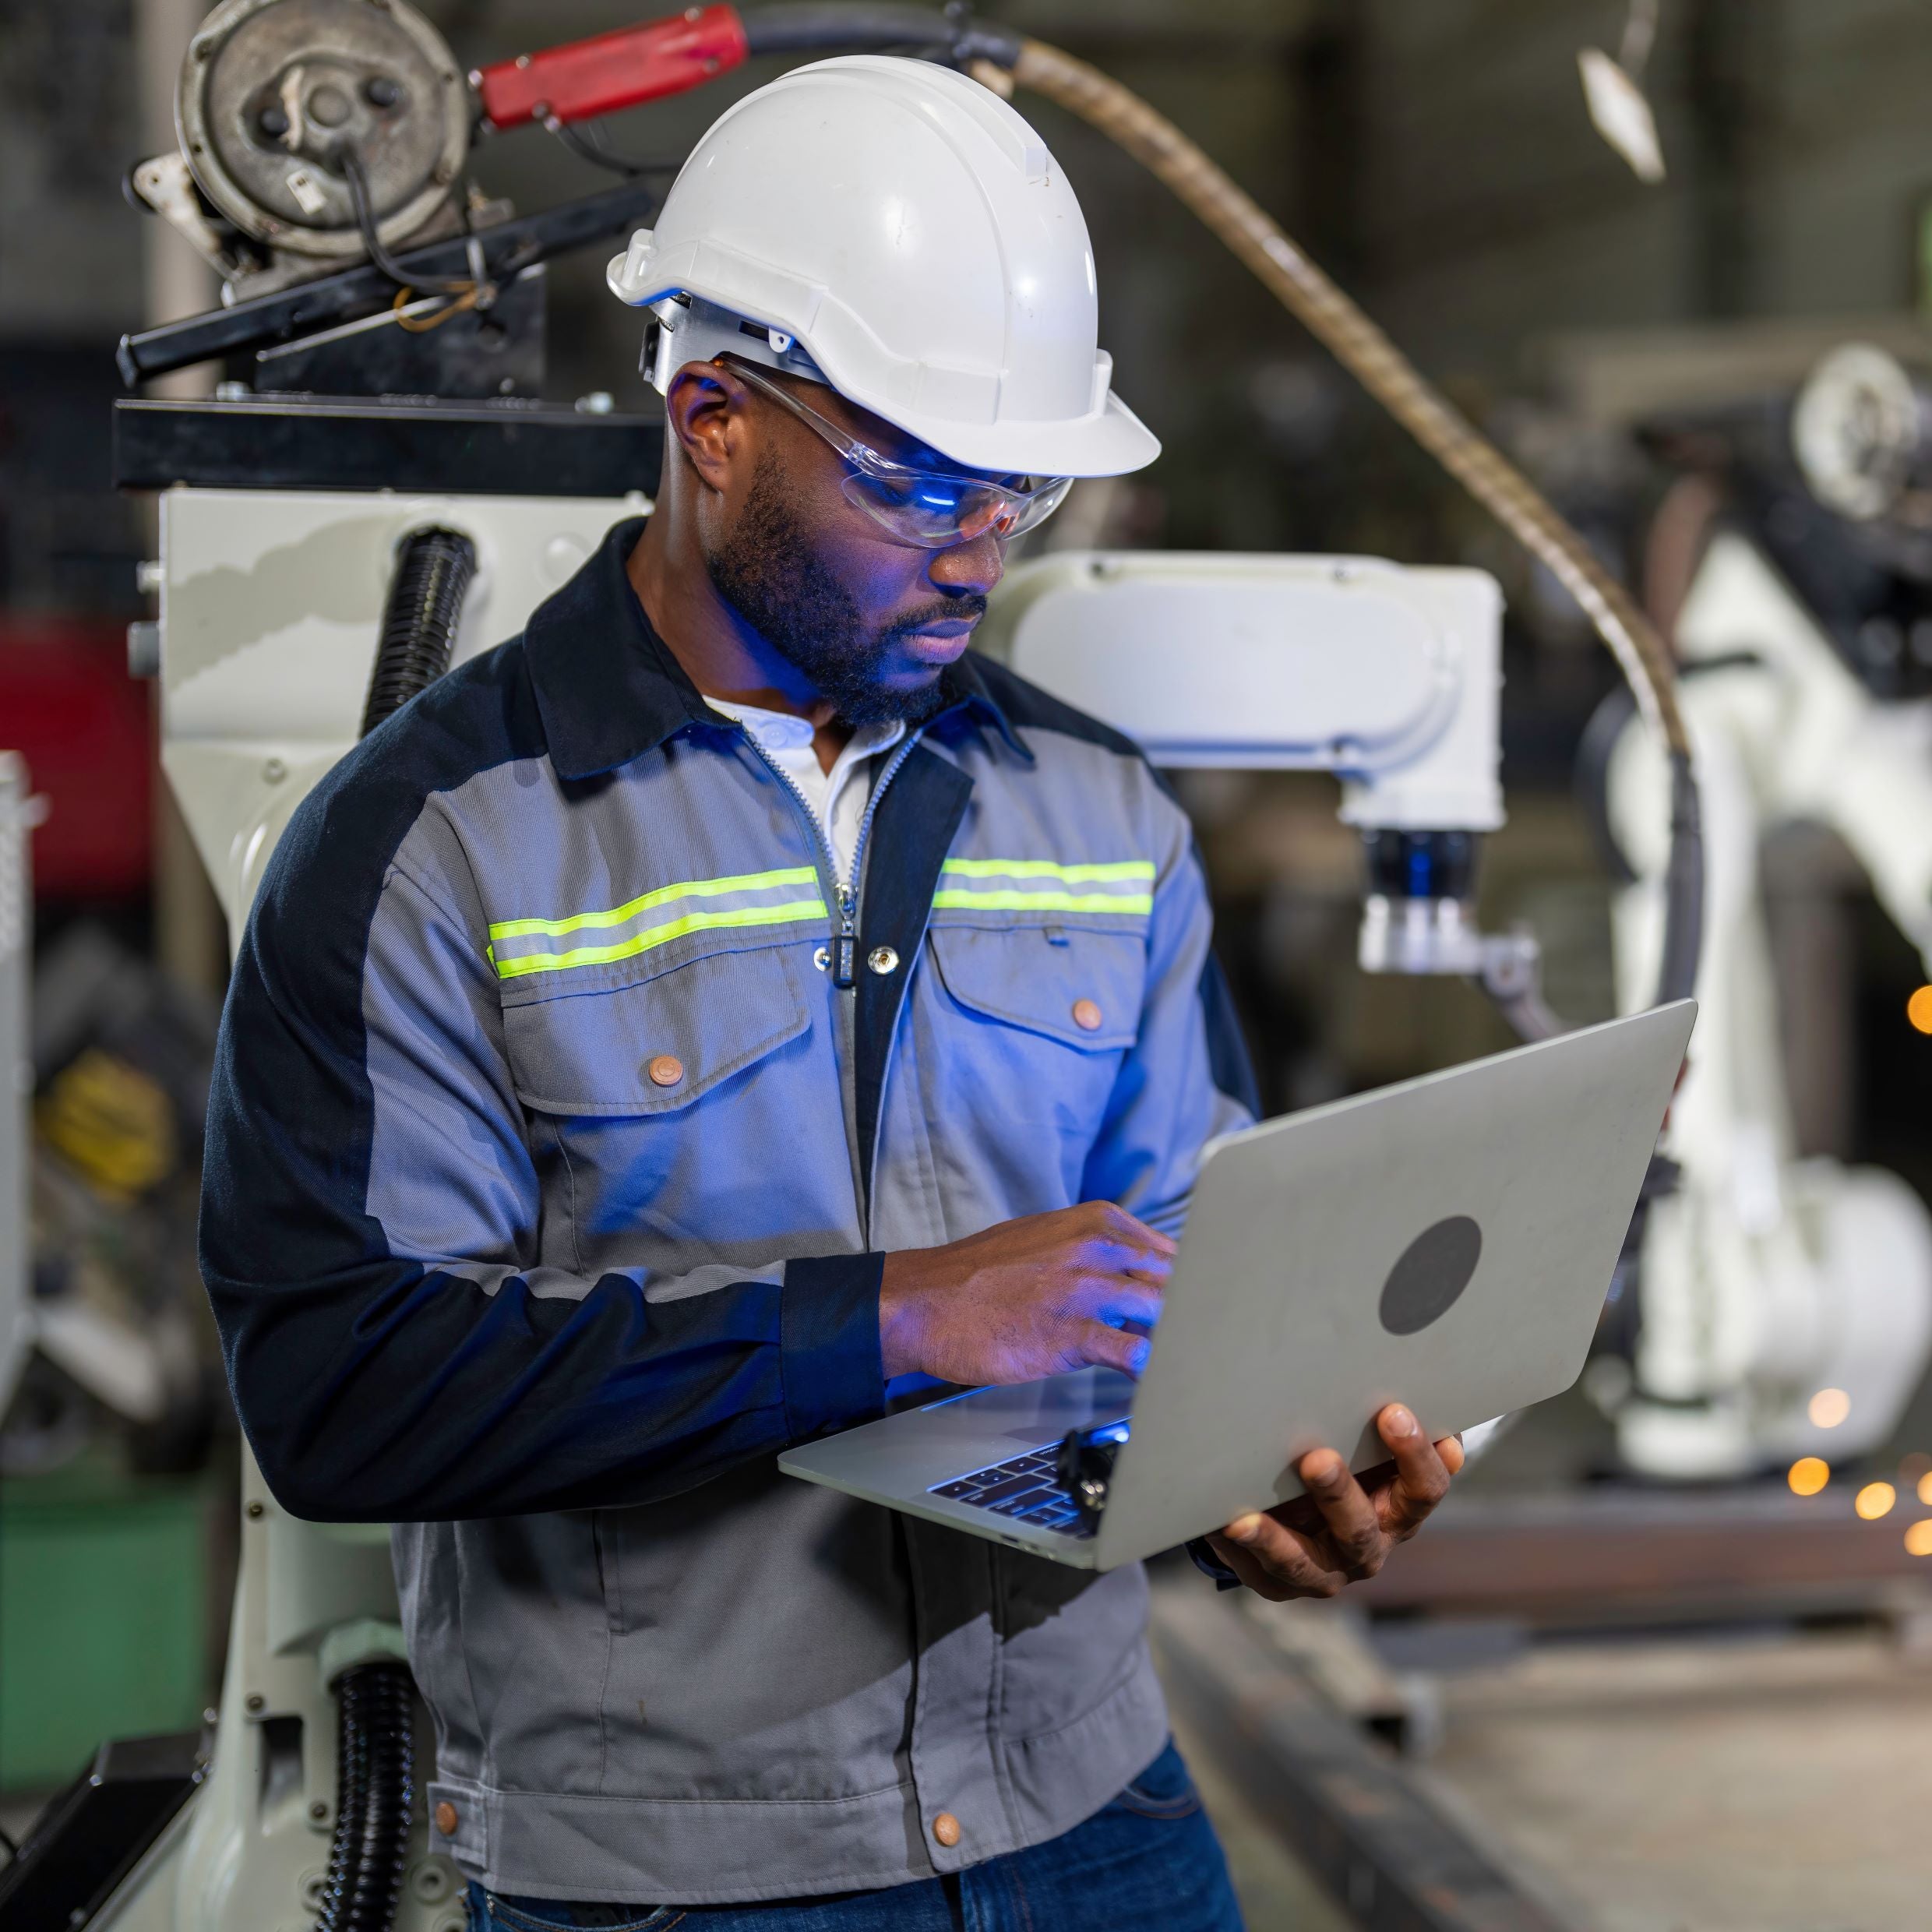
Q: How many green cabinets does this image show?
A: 1